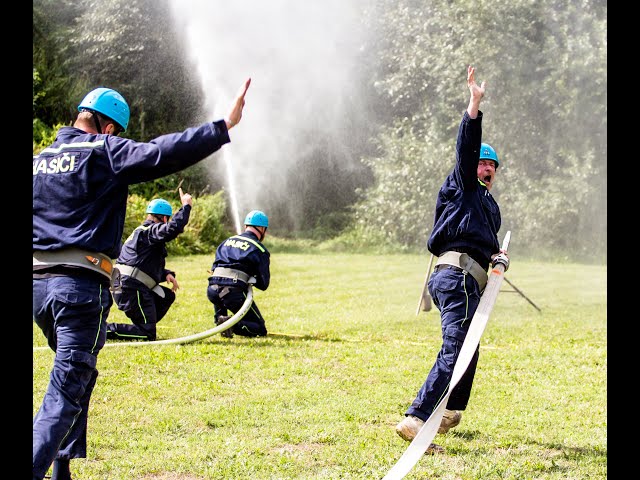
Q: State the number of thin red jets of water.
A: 0